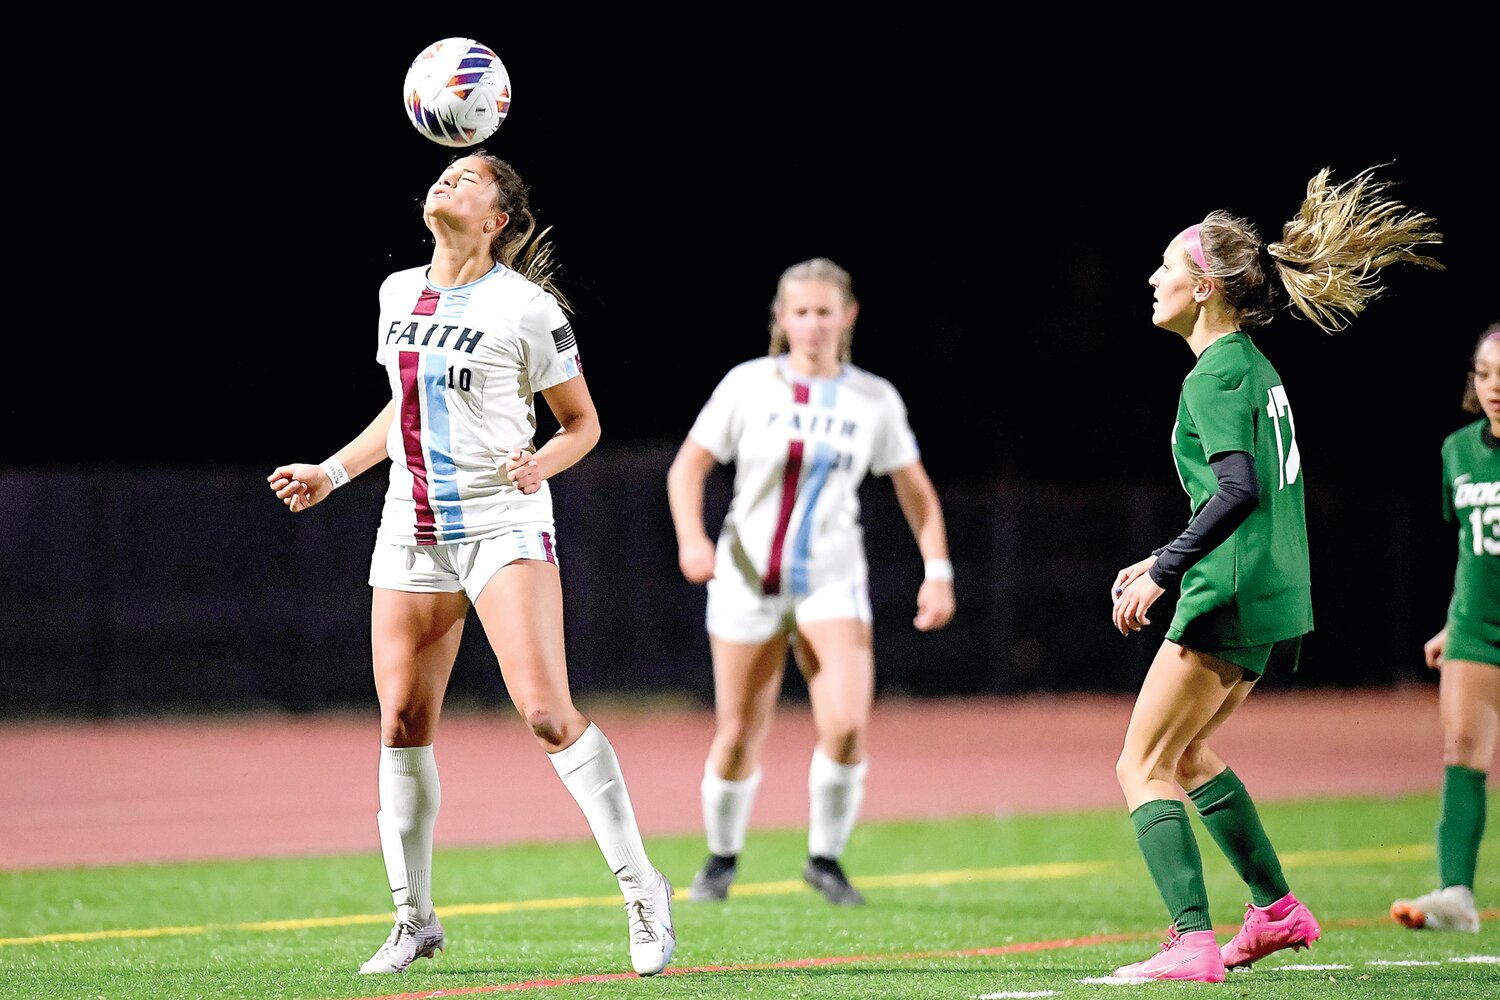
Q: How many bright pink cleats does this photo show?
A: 2